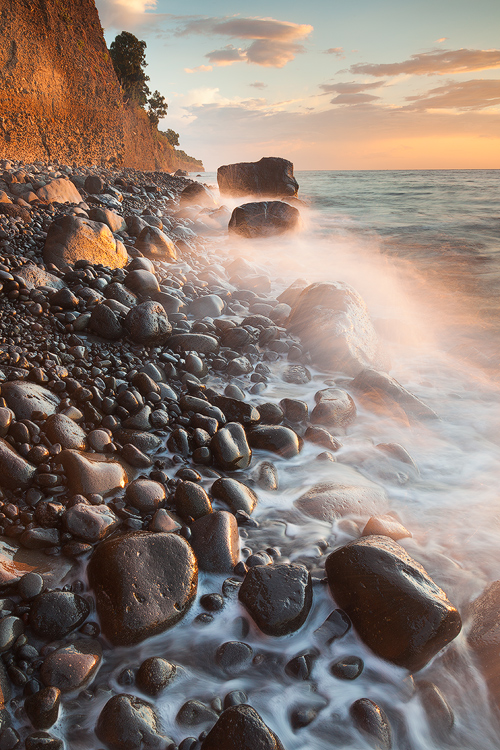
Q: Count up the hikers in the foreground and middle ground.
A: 0